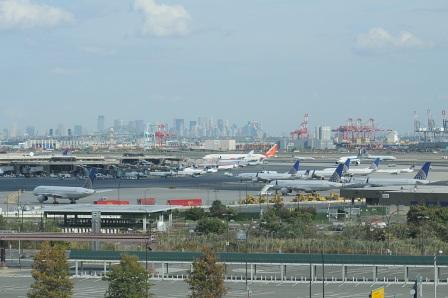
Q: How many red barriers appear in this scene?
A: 3